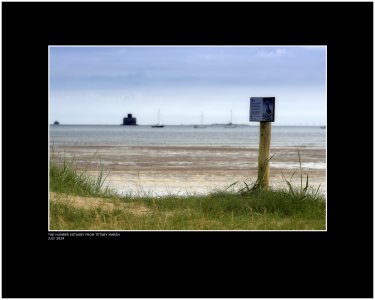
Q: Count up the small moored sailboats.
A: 3